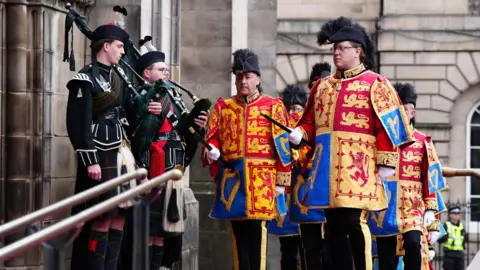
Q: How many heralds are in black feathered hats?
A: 5